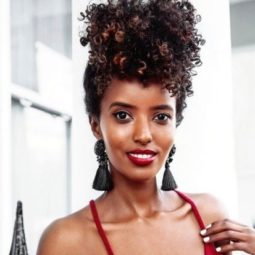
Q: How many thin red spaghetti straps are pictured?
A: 2